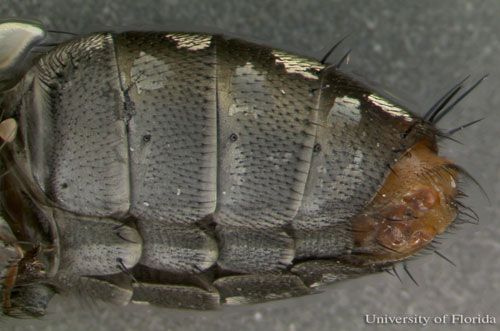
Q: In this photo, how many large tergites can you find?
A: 4